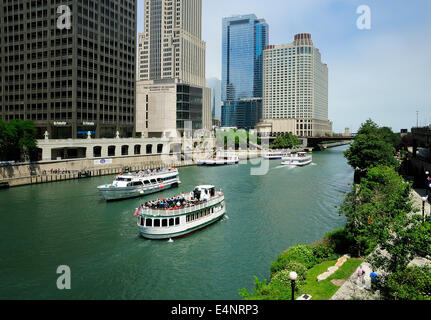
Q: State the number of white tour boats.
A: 5